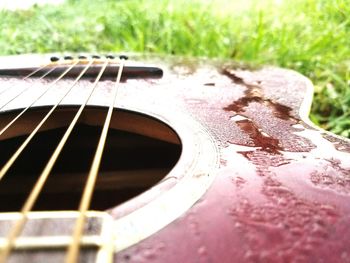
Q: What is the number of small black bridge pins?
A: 6